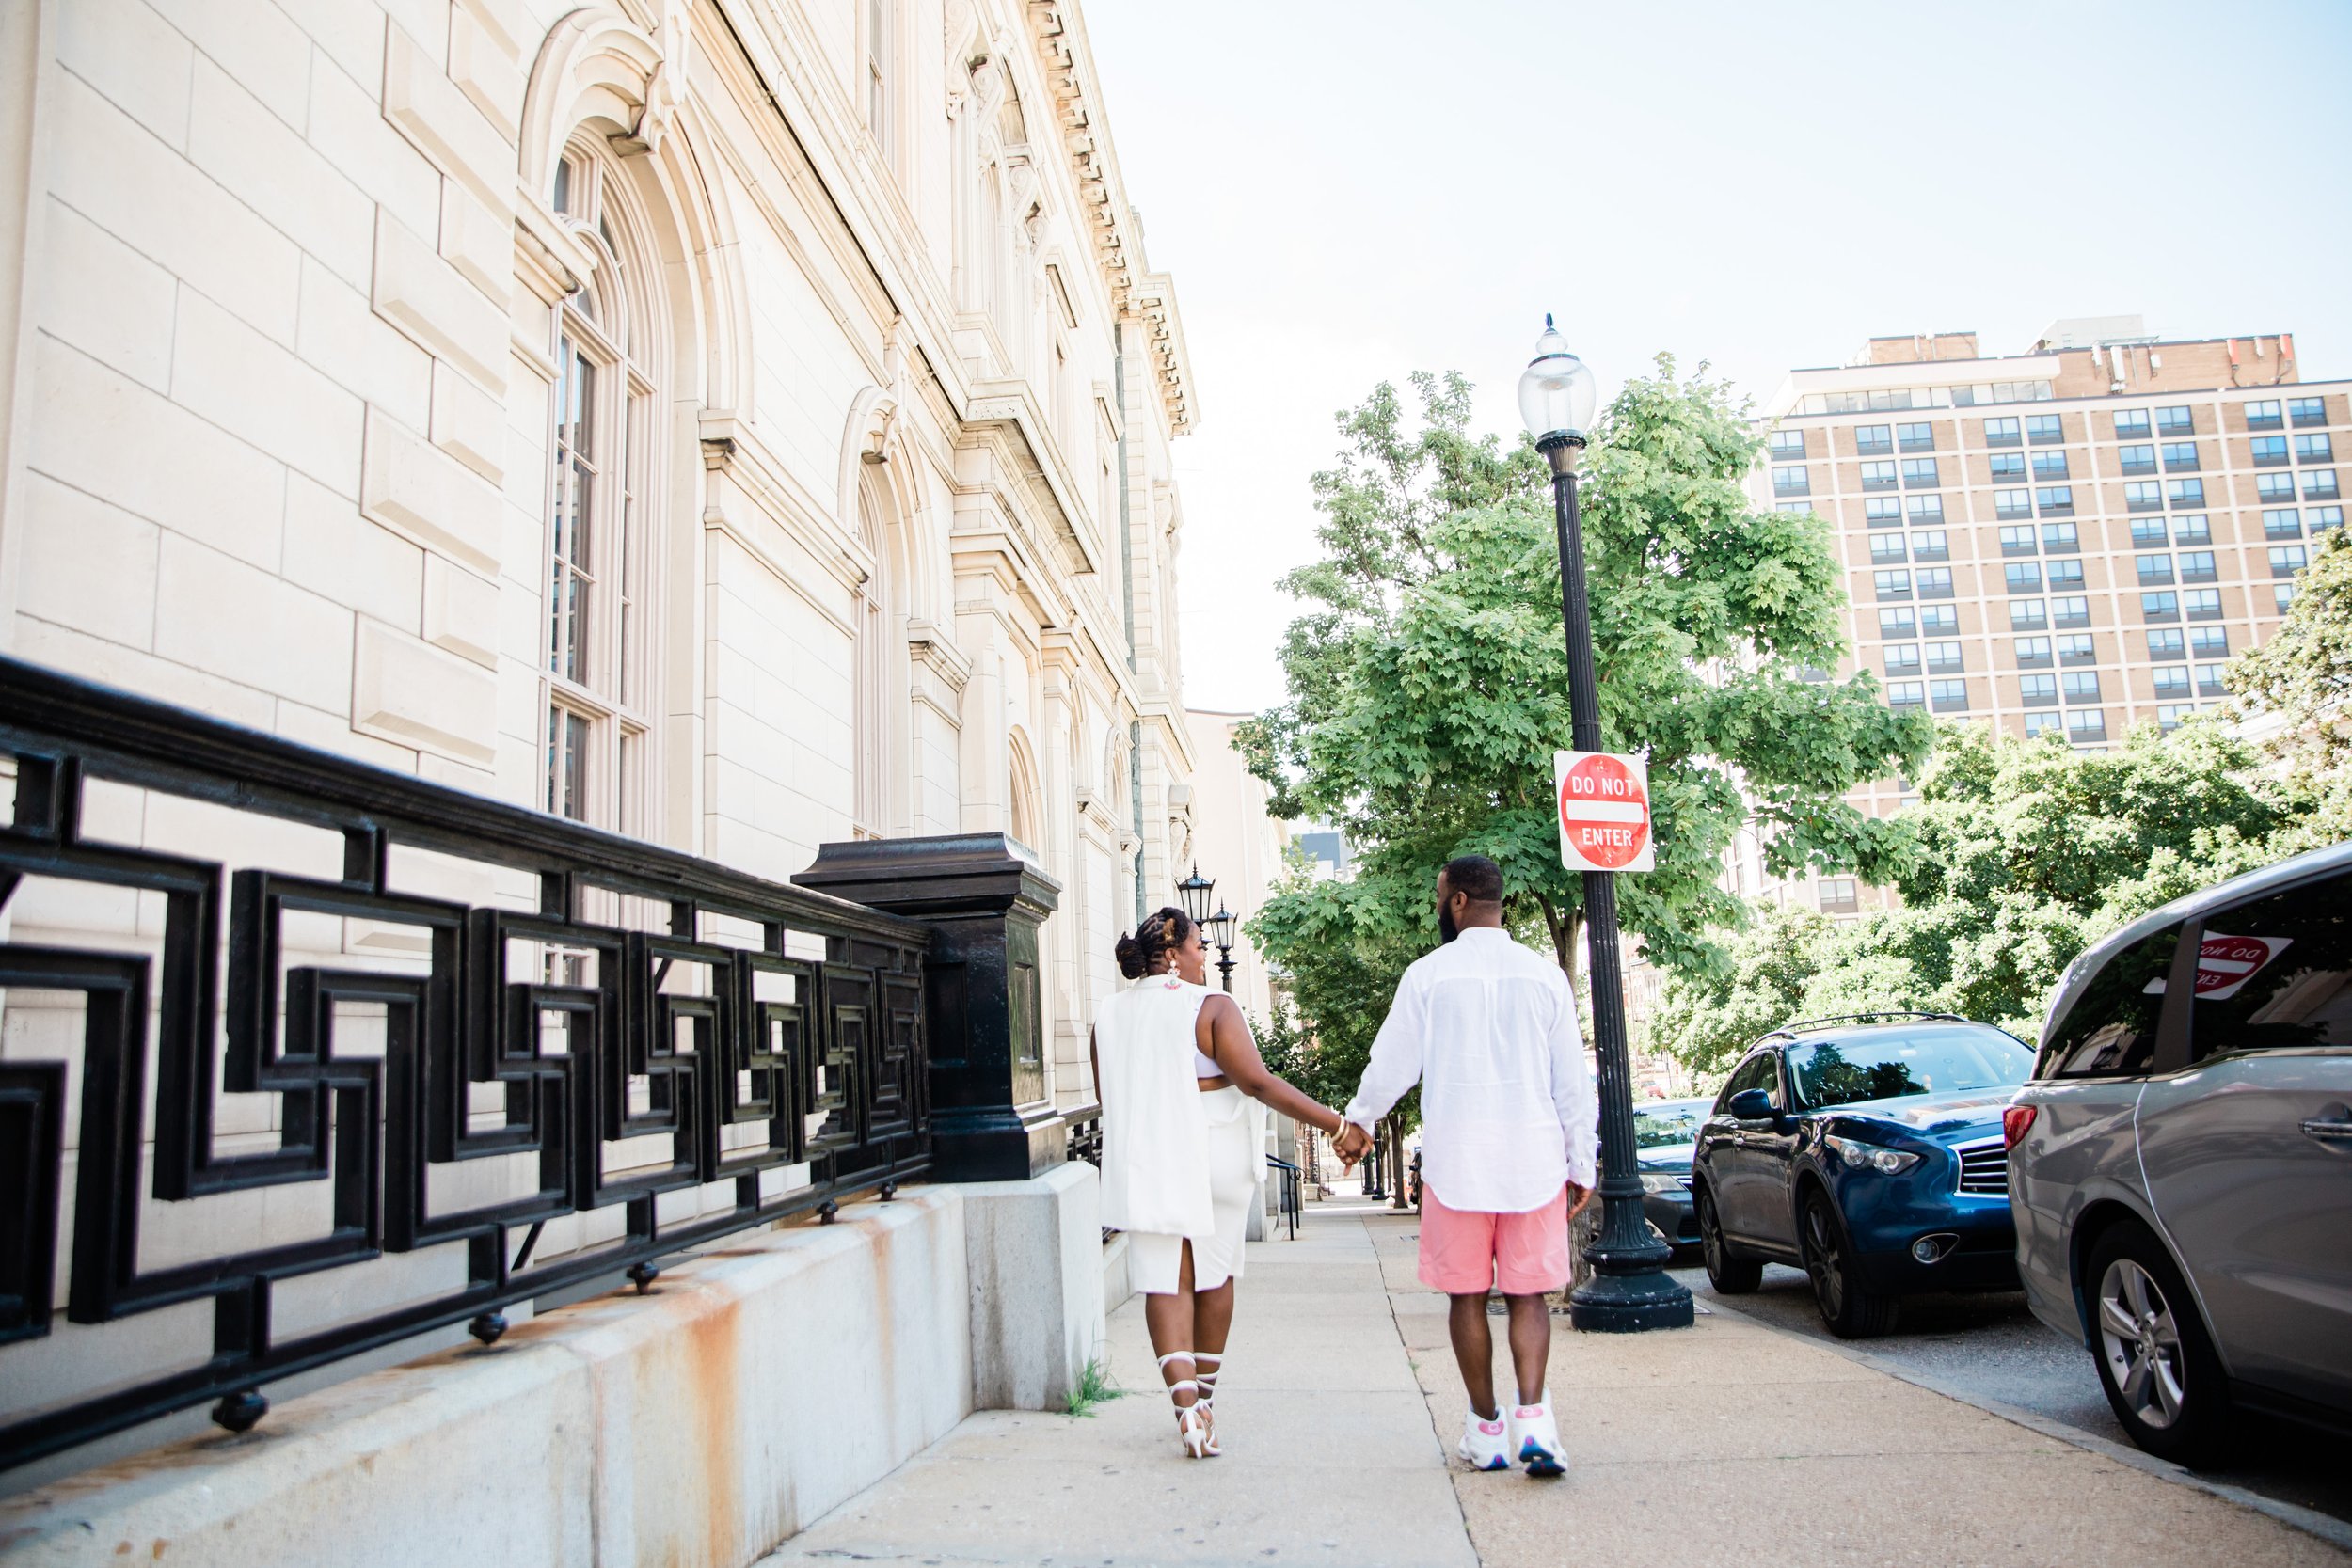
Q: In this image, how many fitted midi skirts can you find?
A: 1